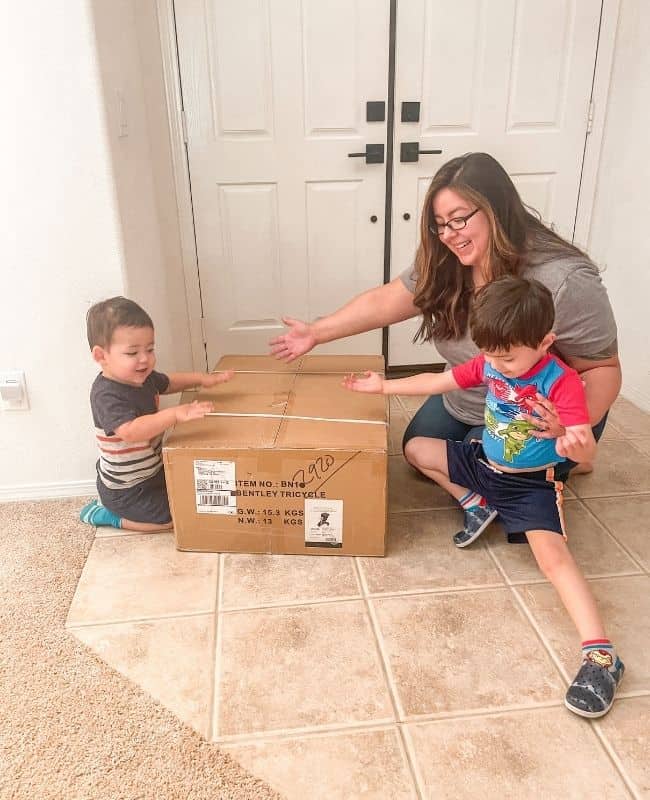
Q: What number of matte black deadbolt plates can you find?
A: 2